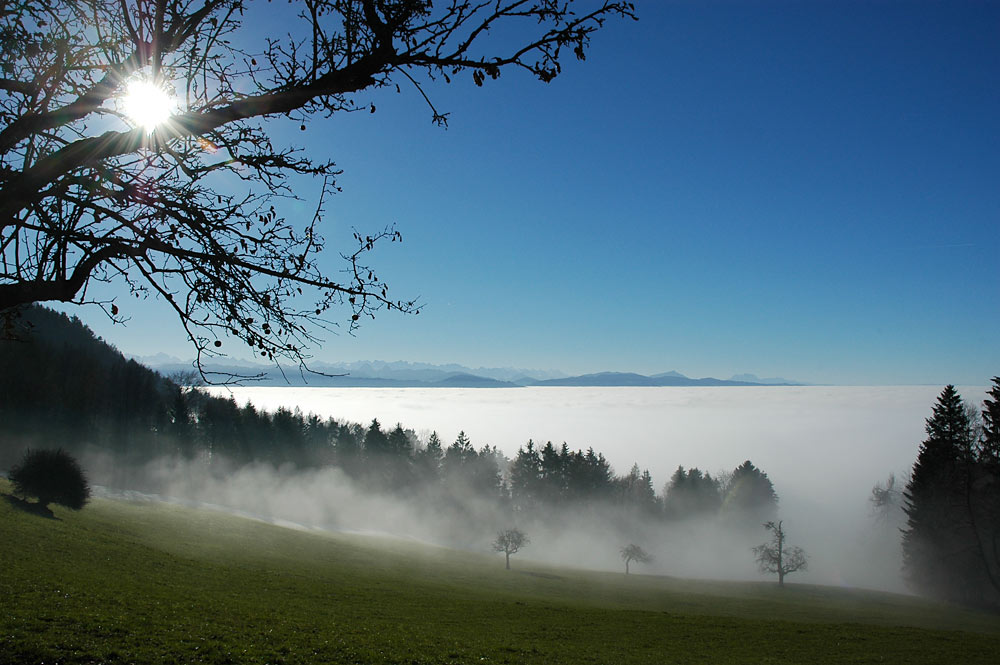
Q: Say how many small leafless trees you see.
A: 3